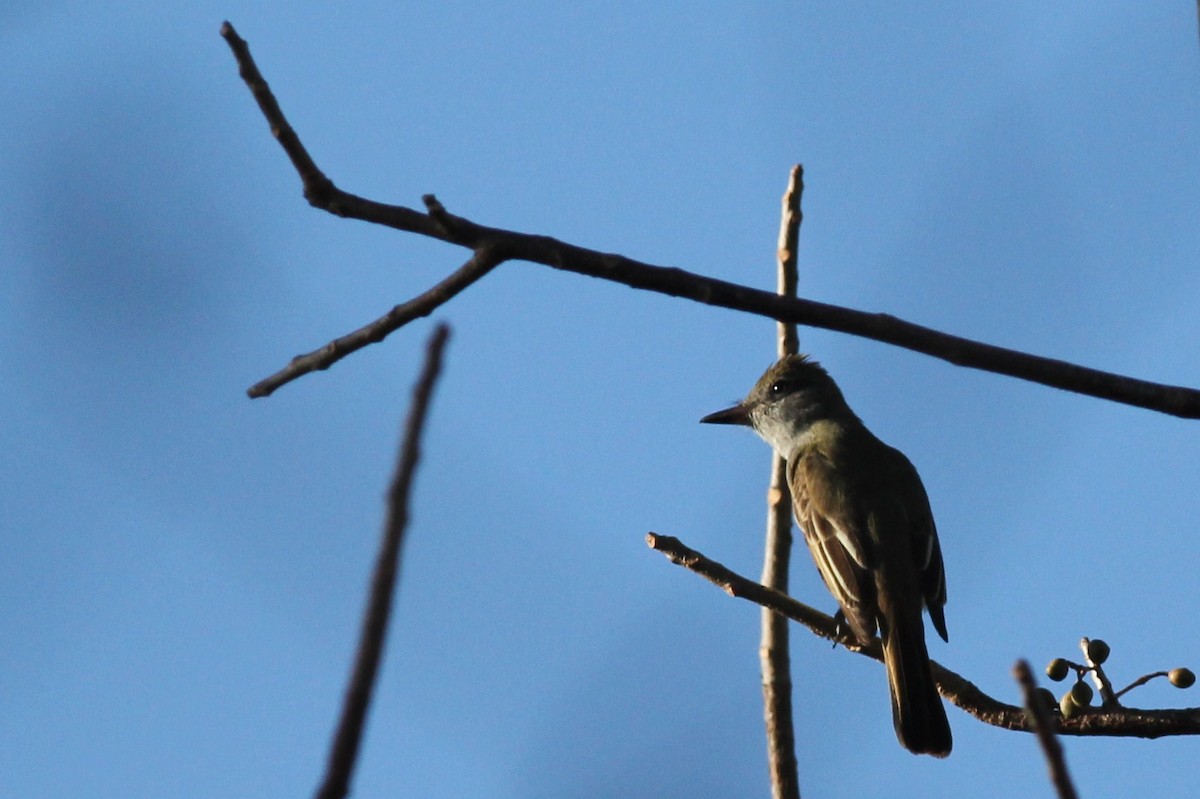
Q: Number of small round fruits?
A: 6